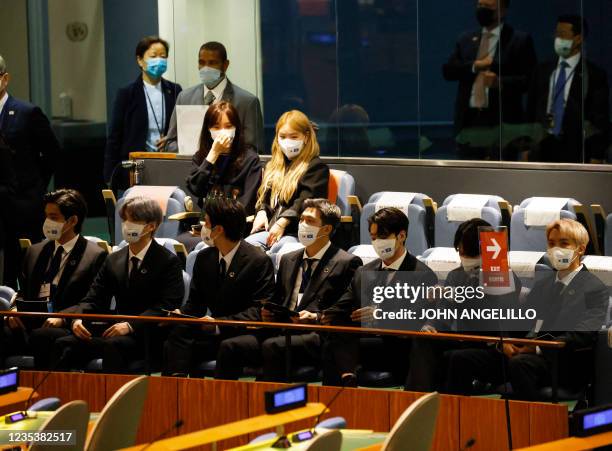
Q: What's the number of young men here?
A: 7